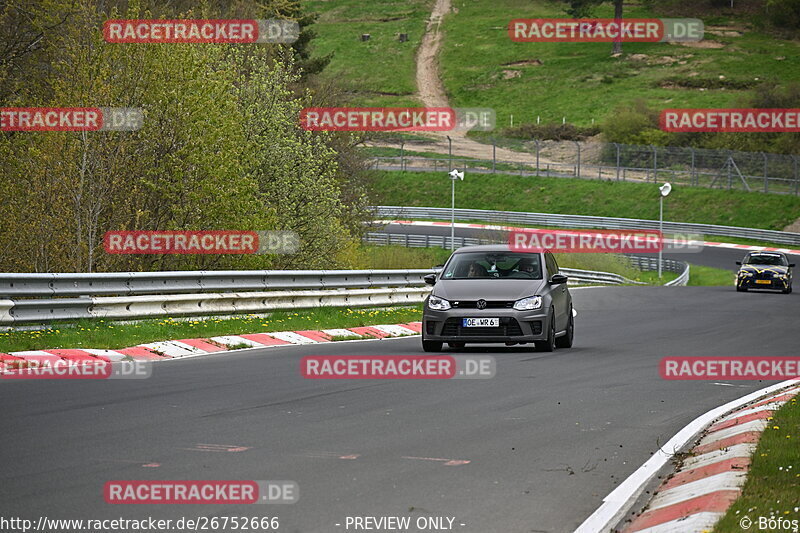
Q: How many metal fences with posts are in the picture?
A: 1